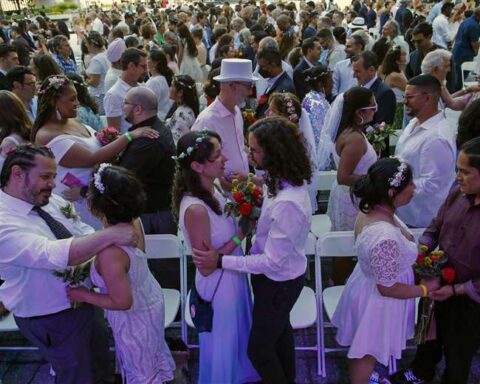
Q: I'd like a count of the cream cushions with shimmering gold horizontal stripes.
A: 0